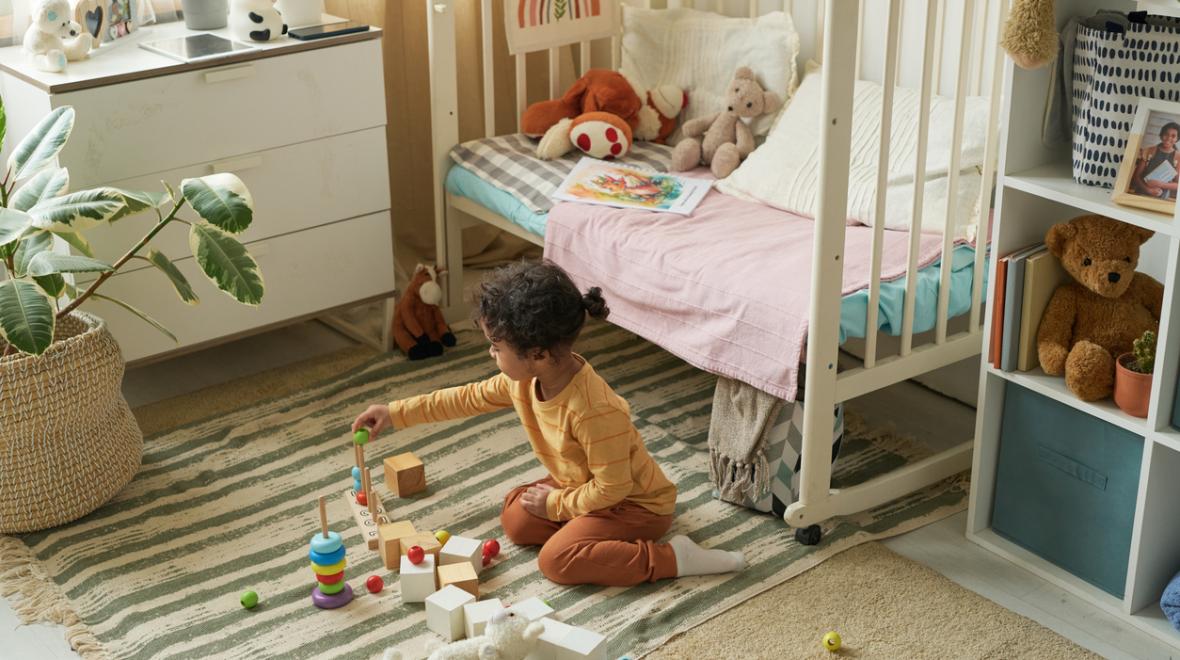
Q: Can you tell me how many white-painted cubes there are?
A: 7